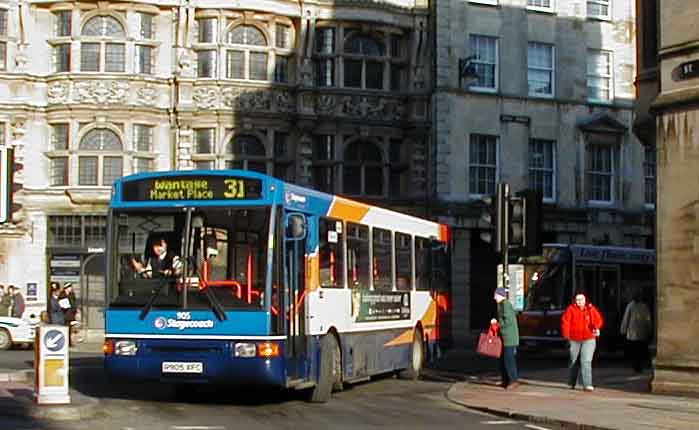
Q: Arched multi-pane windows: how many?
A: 6